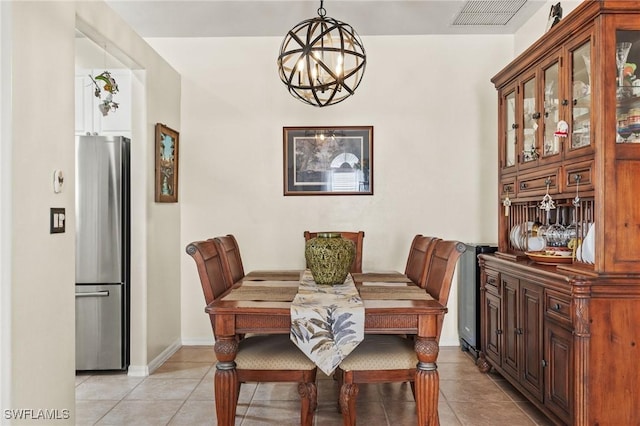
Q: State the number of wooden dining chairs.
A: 5